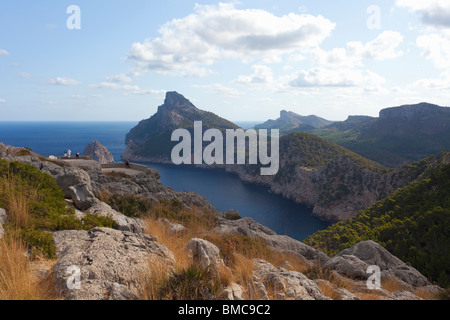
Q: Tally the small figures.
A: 4